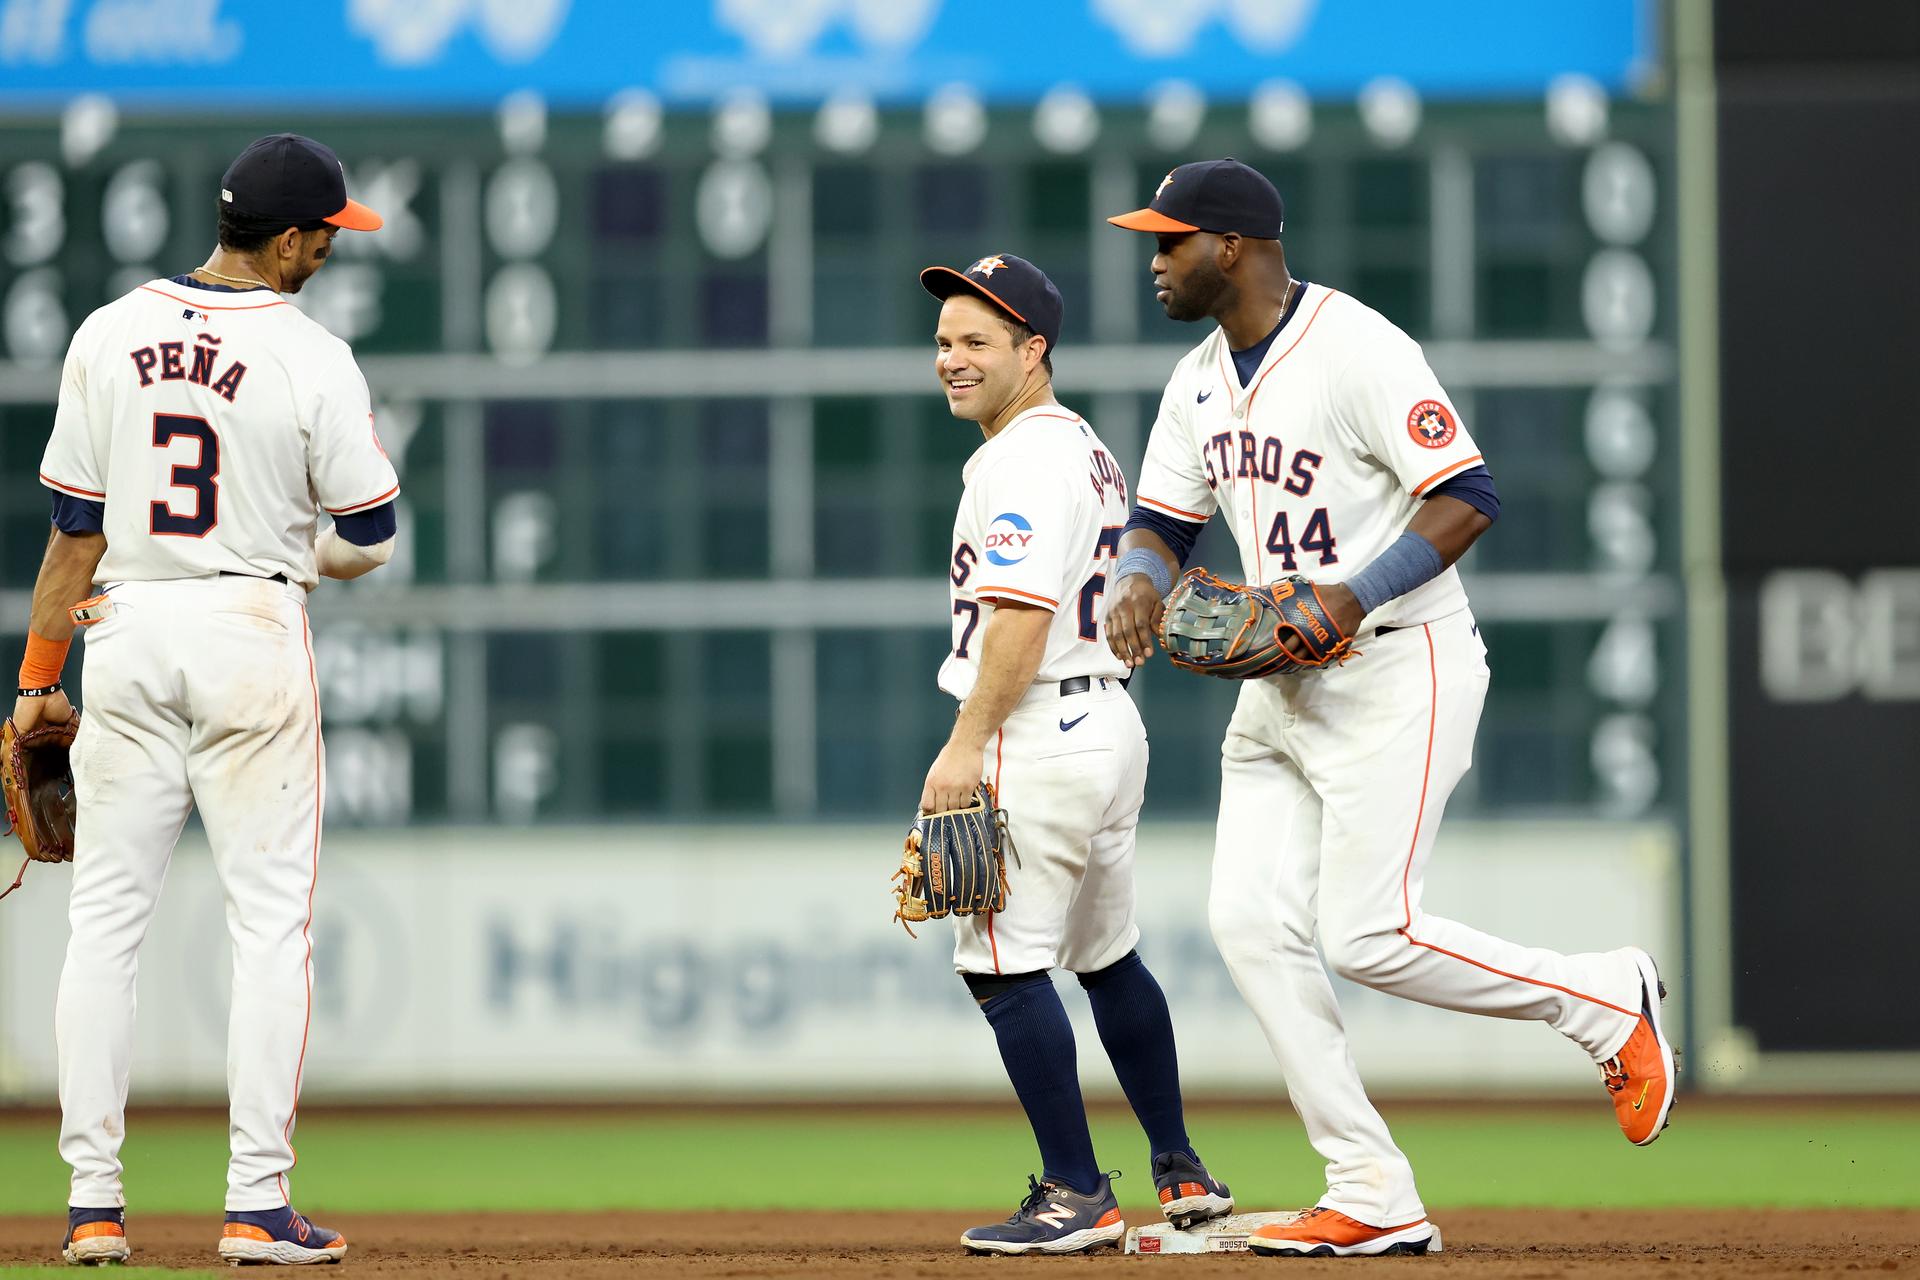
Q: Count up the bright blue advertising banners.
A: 1